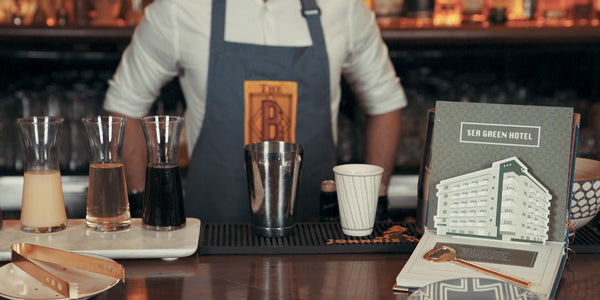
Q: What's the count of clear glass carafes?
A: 3